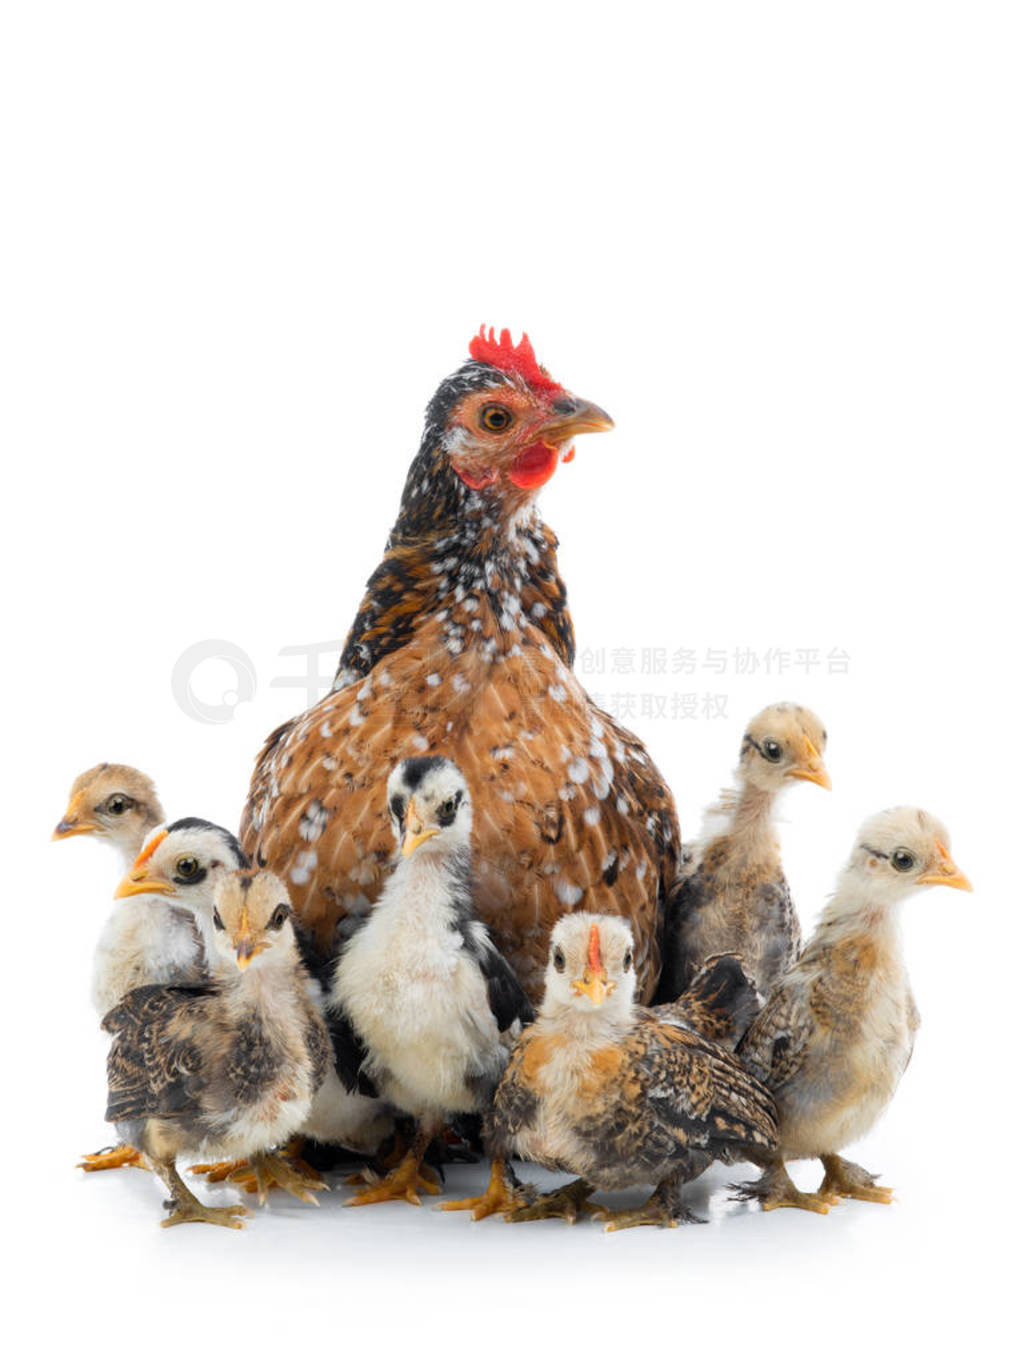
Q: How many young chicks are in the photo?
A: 7